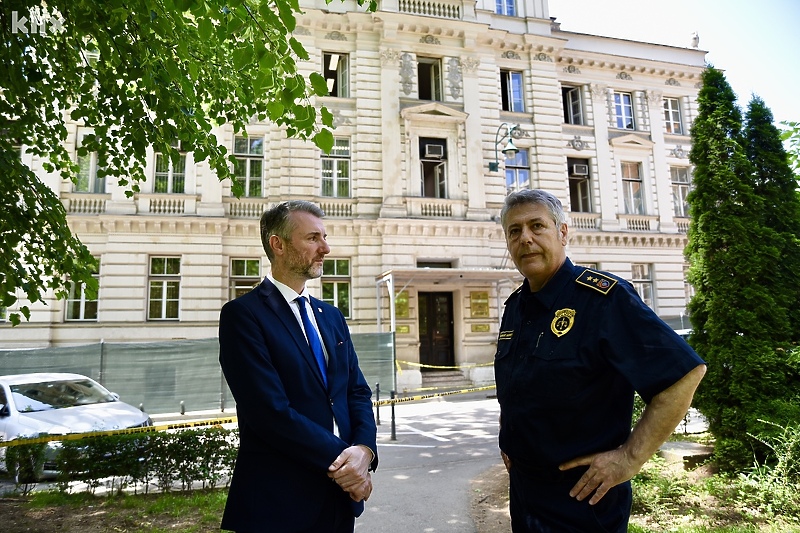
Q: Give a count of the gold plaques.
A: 4